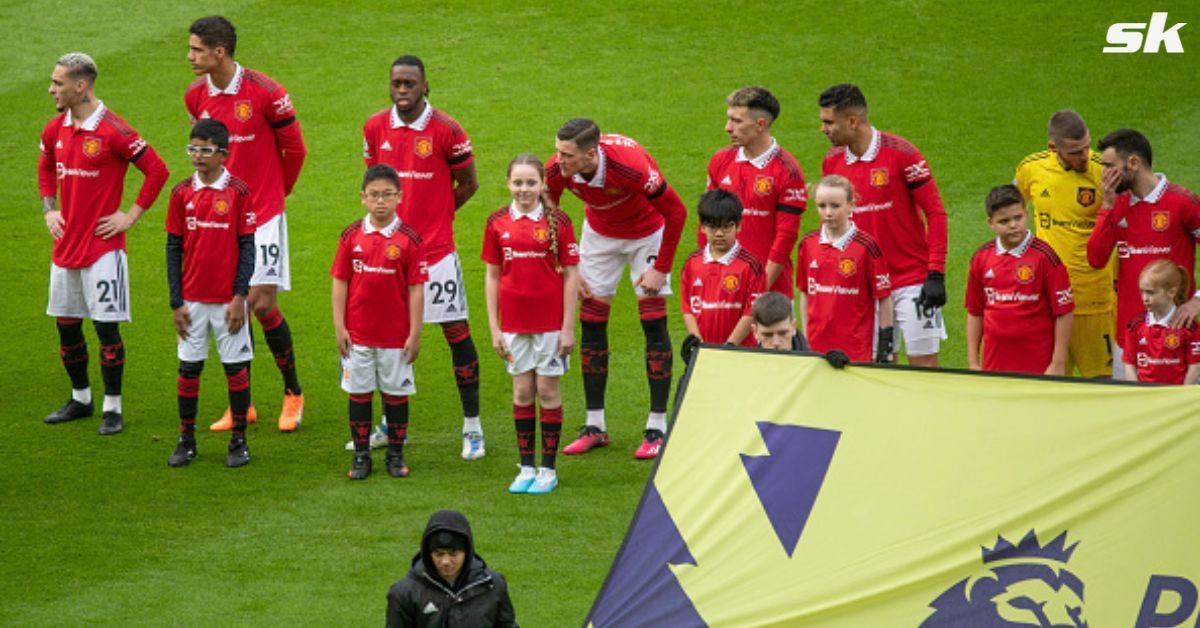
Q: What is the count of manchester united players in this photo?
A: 8